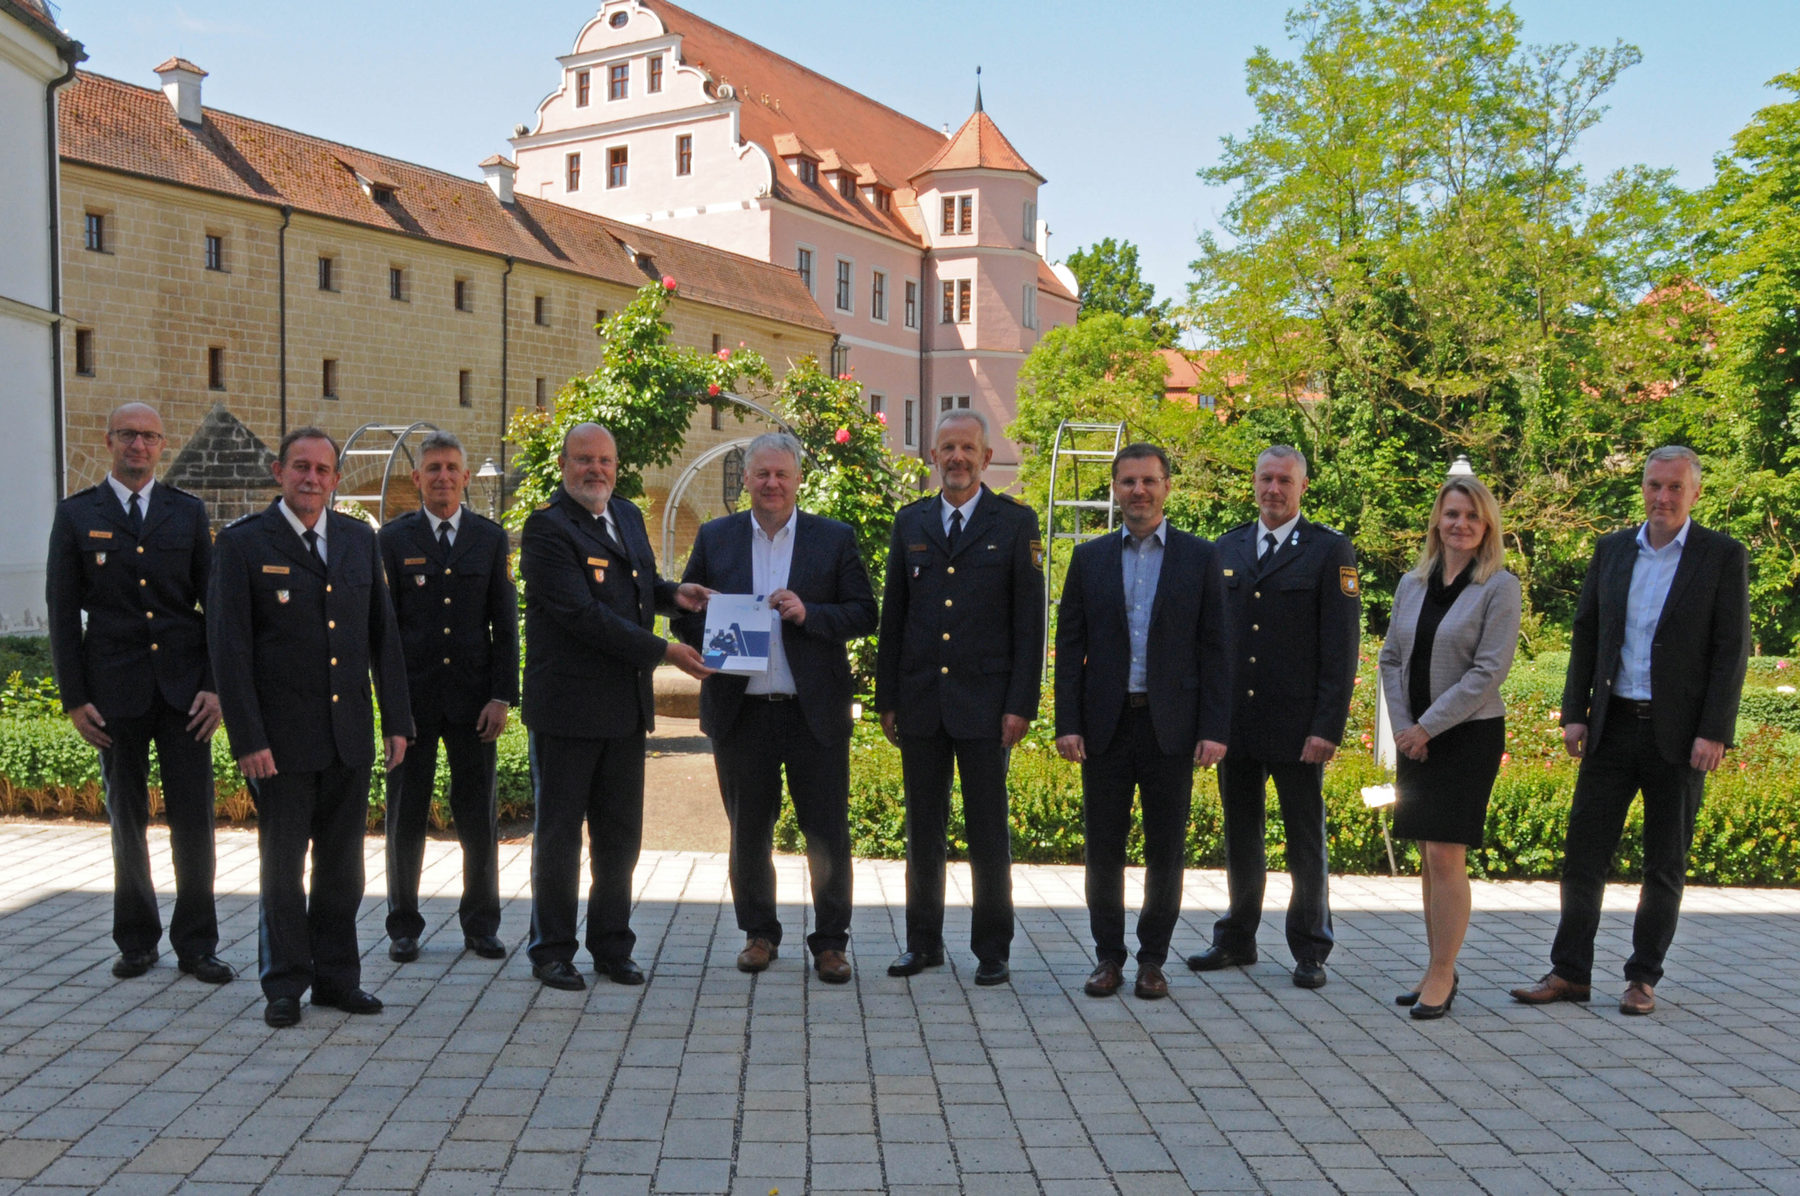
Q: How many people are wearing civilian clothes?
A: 4